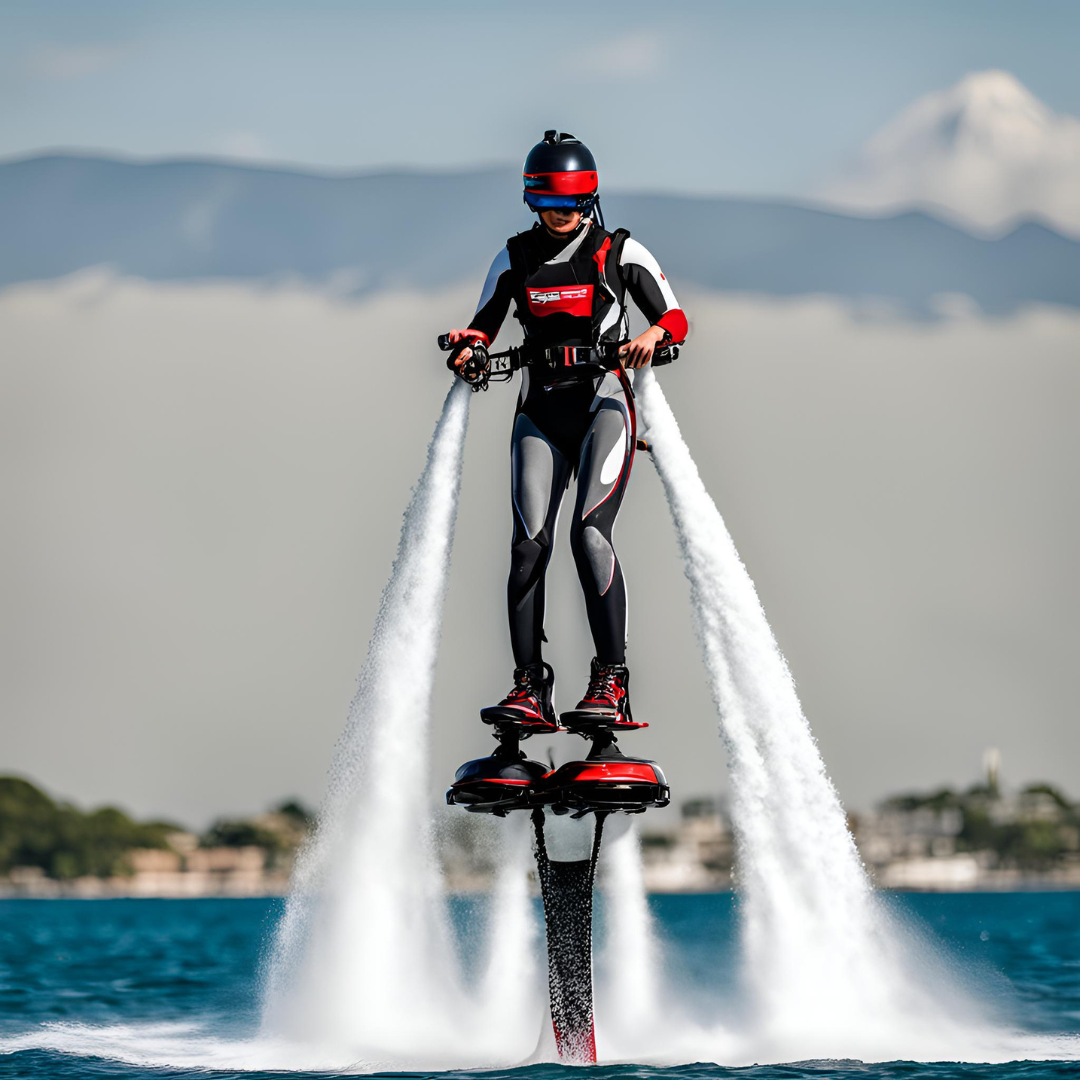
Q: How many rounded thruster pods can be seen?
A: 2